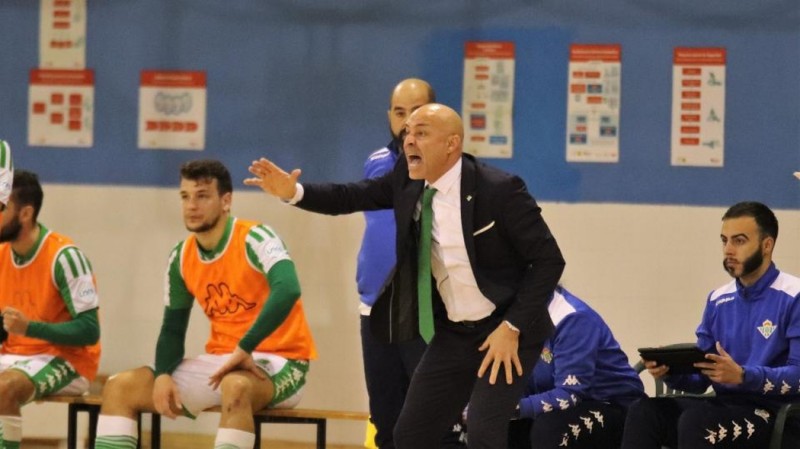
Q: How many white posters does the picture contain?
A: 6